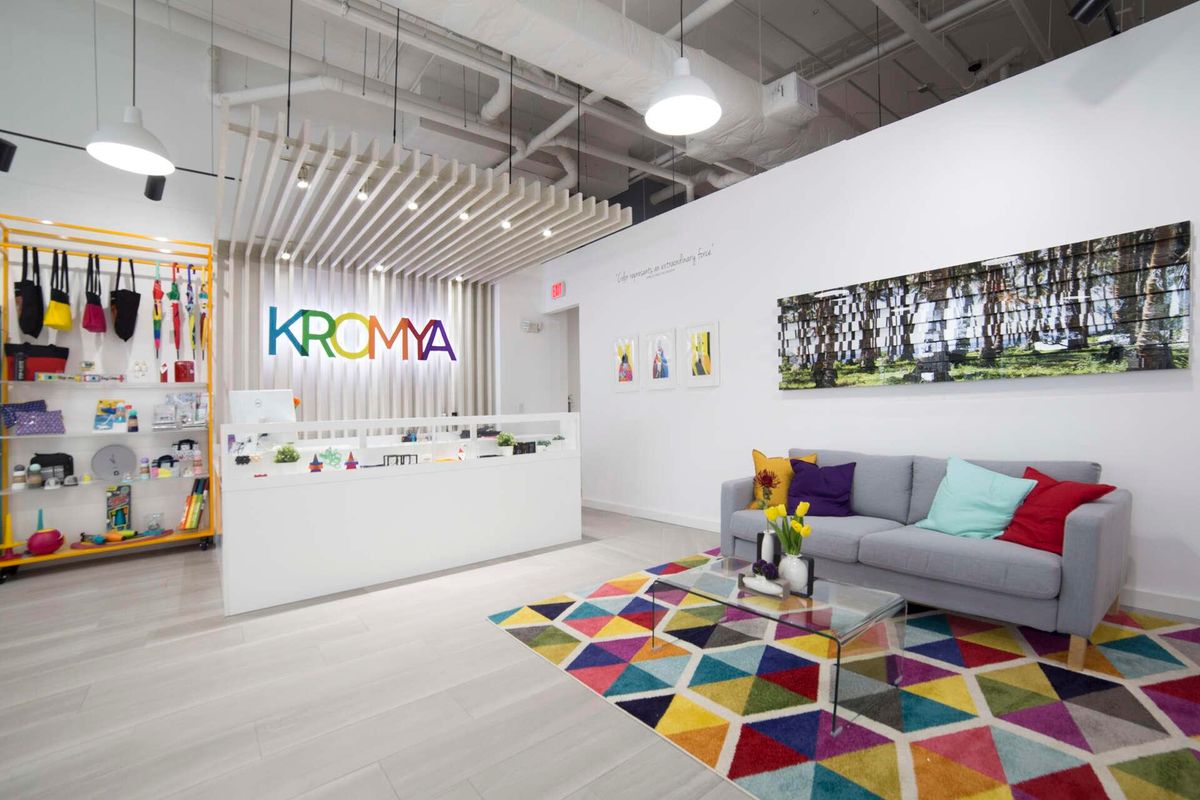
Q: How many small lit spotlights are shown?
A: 9